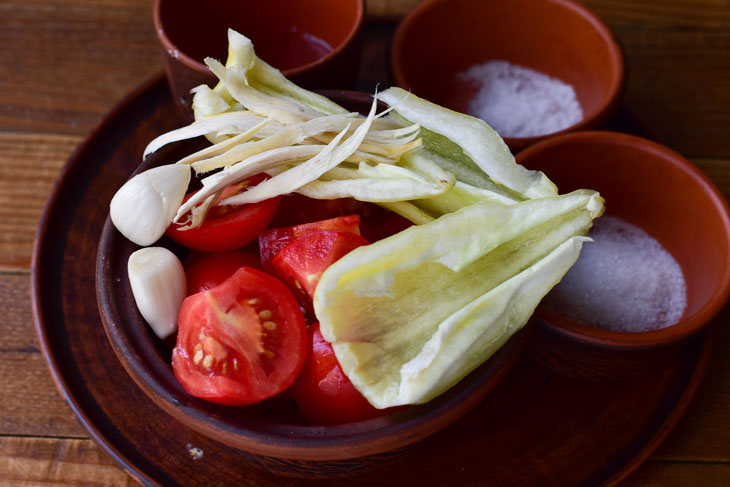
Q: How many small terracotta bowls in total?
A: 3